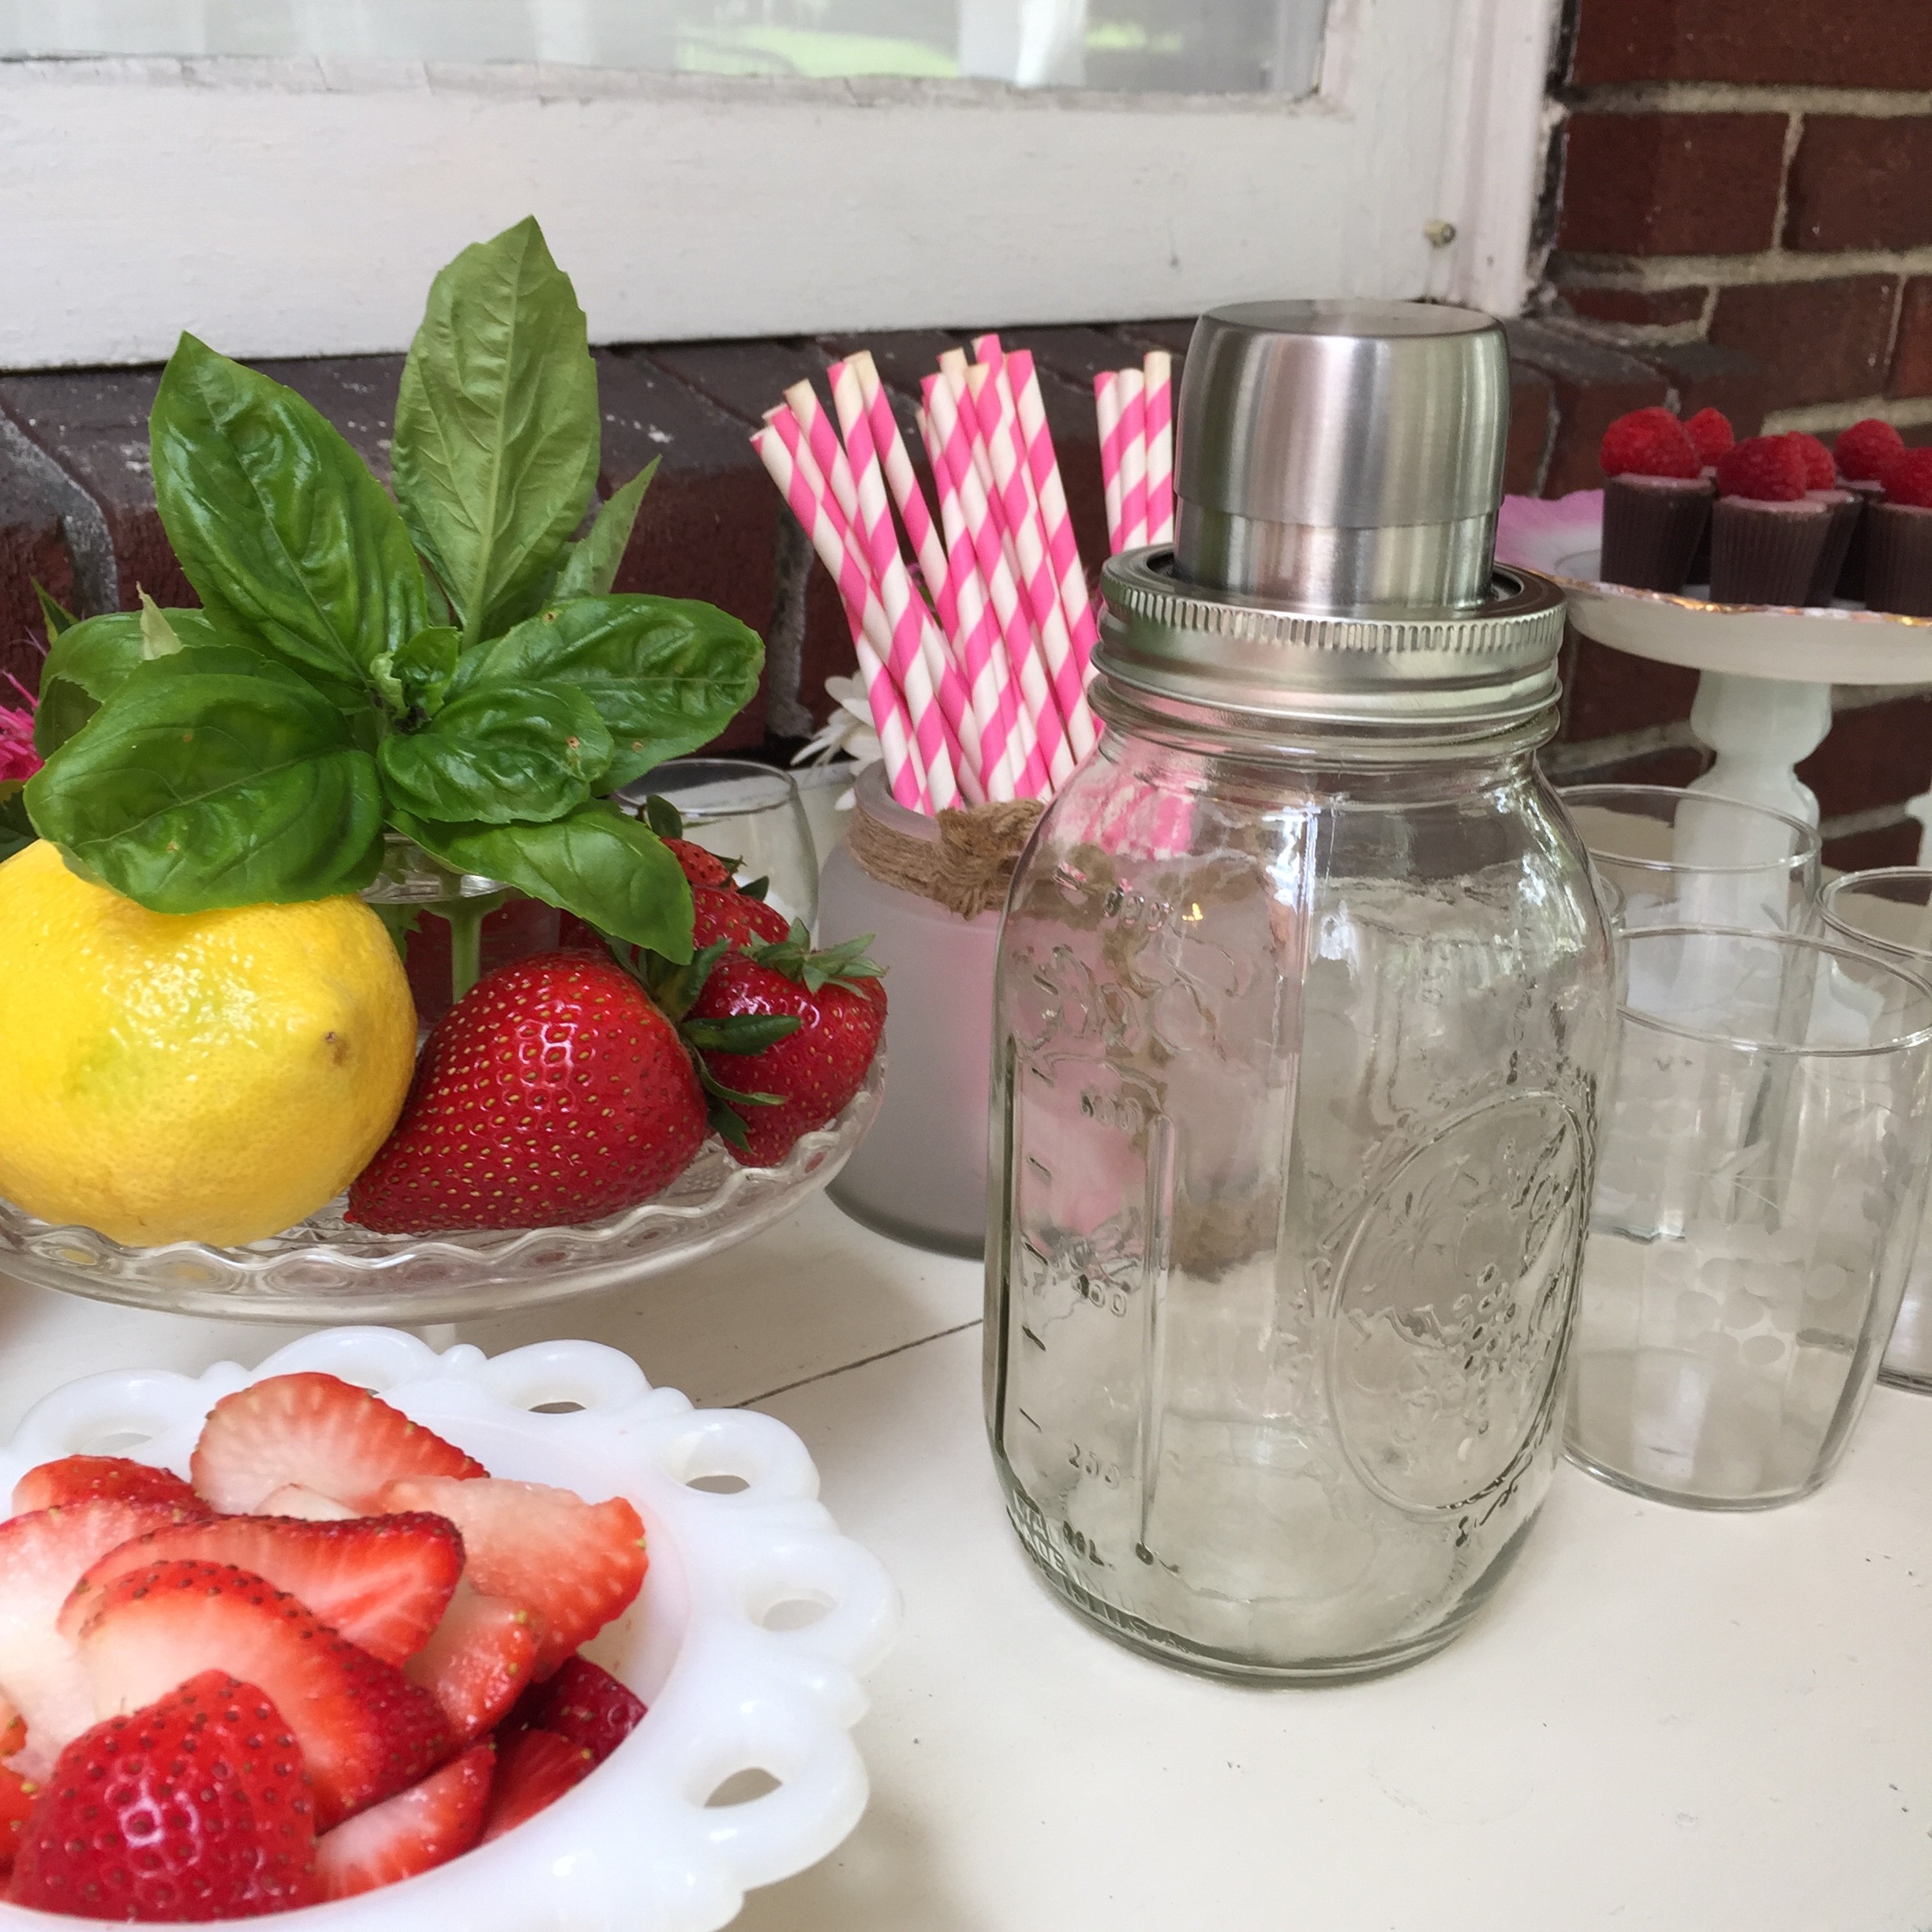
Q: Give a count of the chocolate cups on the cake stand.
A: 6